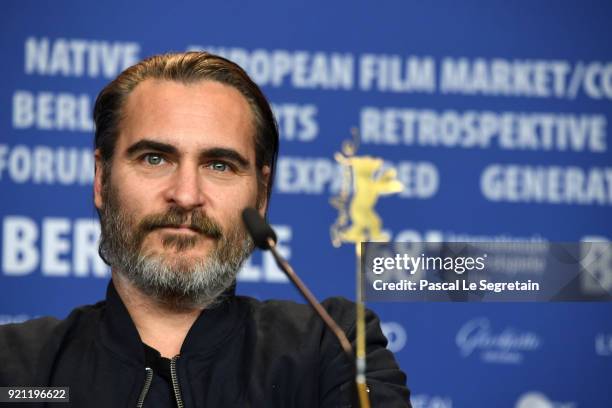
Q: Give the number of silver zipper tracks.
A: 2